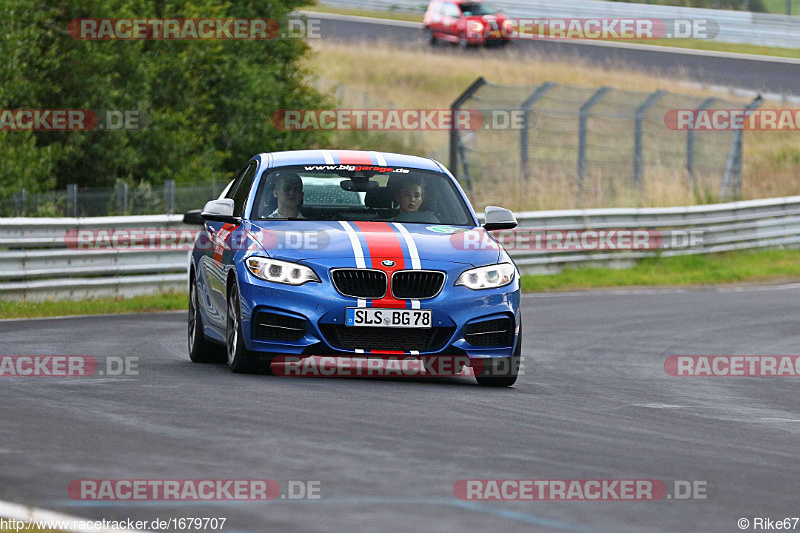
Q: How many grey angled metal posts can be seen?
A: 6